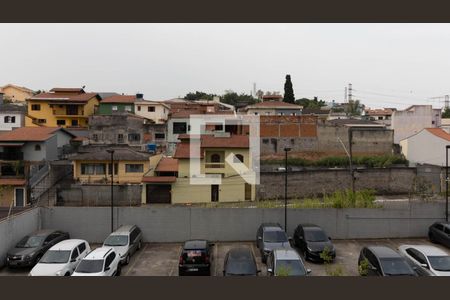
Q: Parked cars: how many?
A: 12